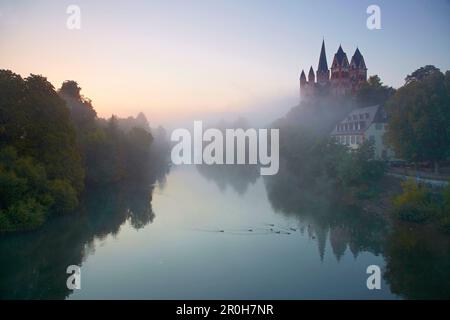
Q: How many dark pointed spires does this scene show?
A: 5